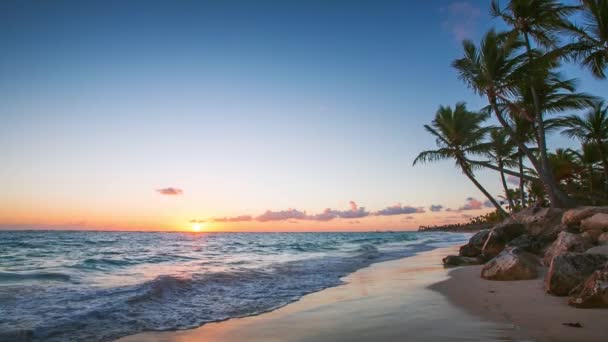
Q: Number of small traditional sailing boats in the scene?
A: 0